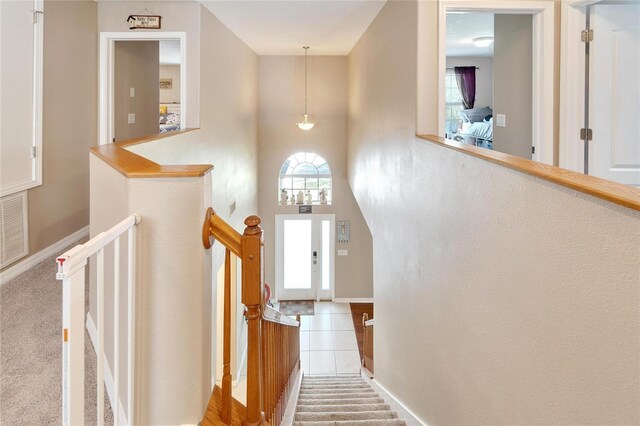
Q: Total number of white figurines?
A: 5